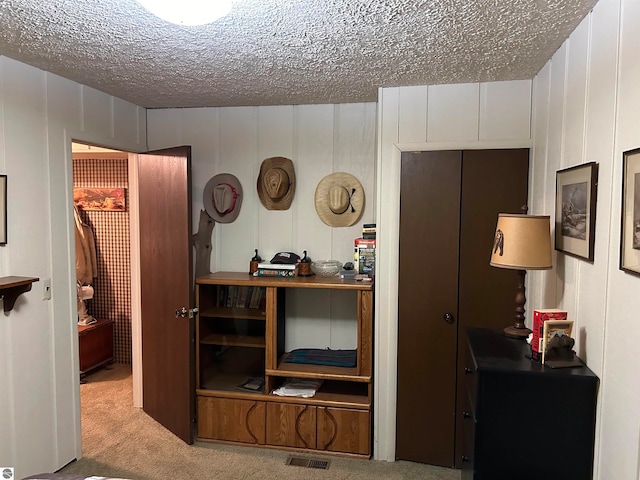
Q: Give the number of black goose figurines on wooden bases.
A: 2